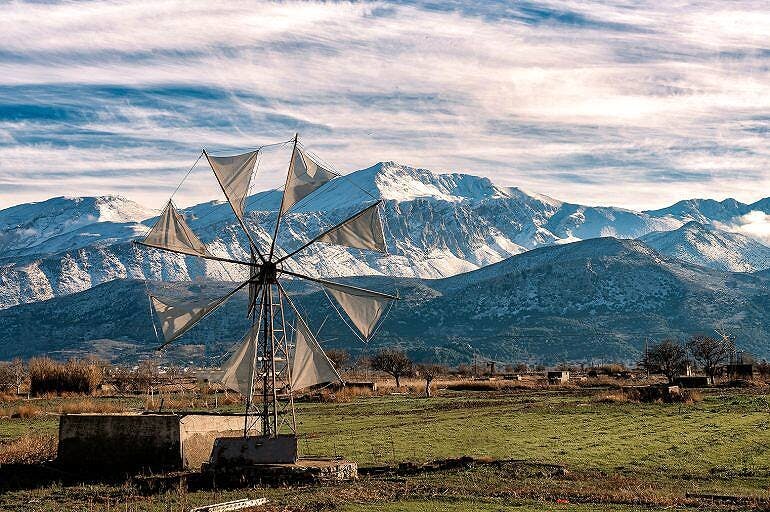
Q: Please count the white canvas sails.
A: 8